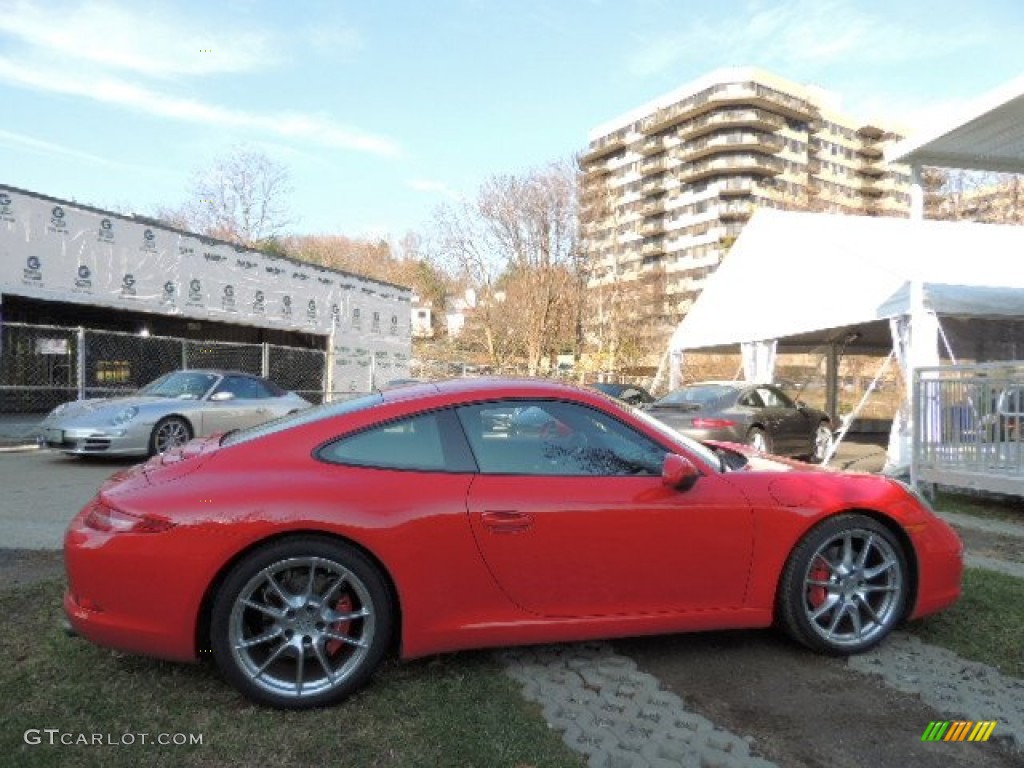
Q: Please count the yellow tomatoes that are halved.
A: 0